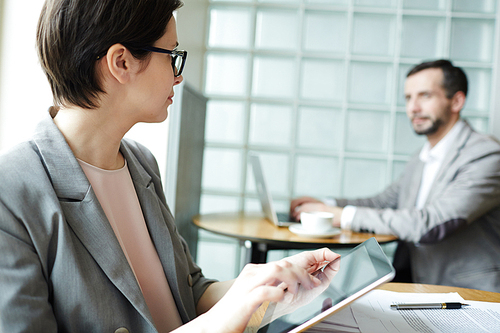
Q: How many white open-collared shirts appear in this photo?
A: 1